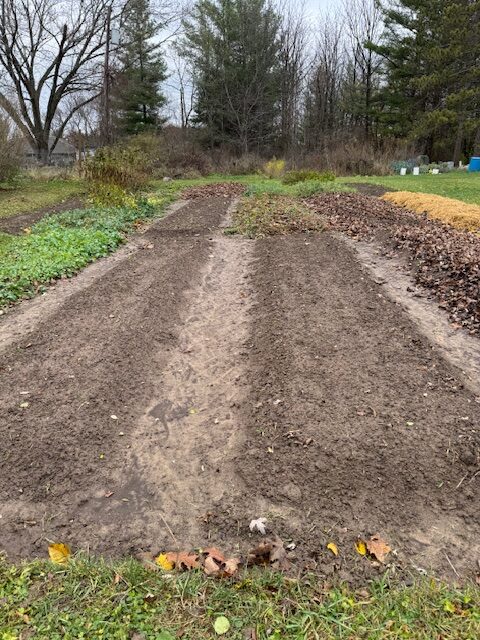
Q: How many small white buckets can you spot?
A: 3